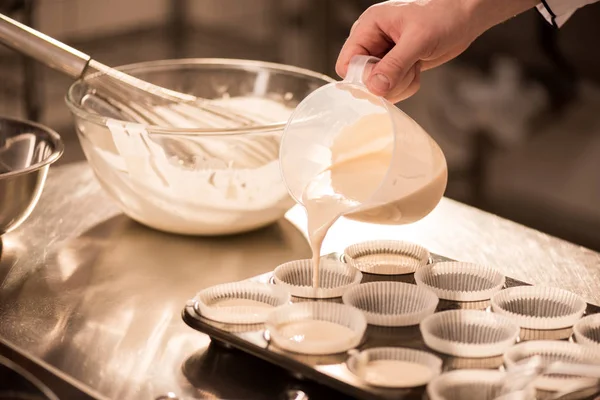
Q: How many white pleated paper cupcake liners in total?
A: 12